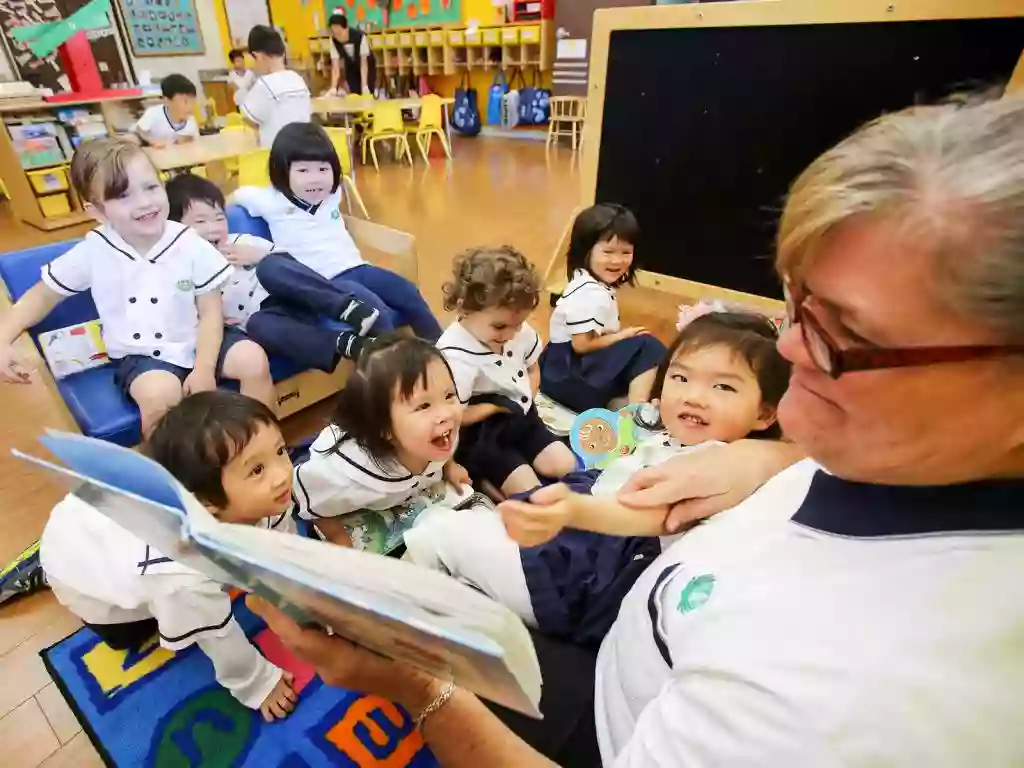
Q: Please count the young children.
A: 11